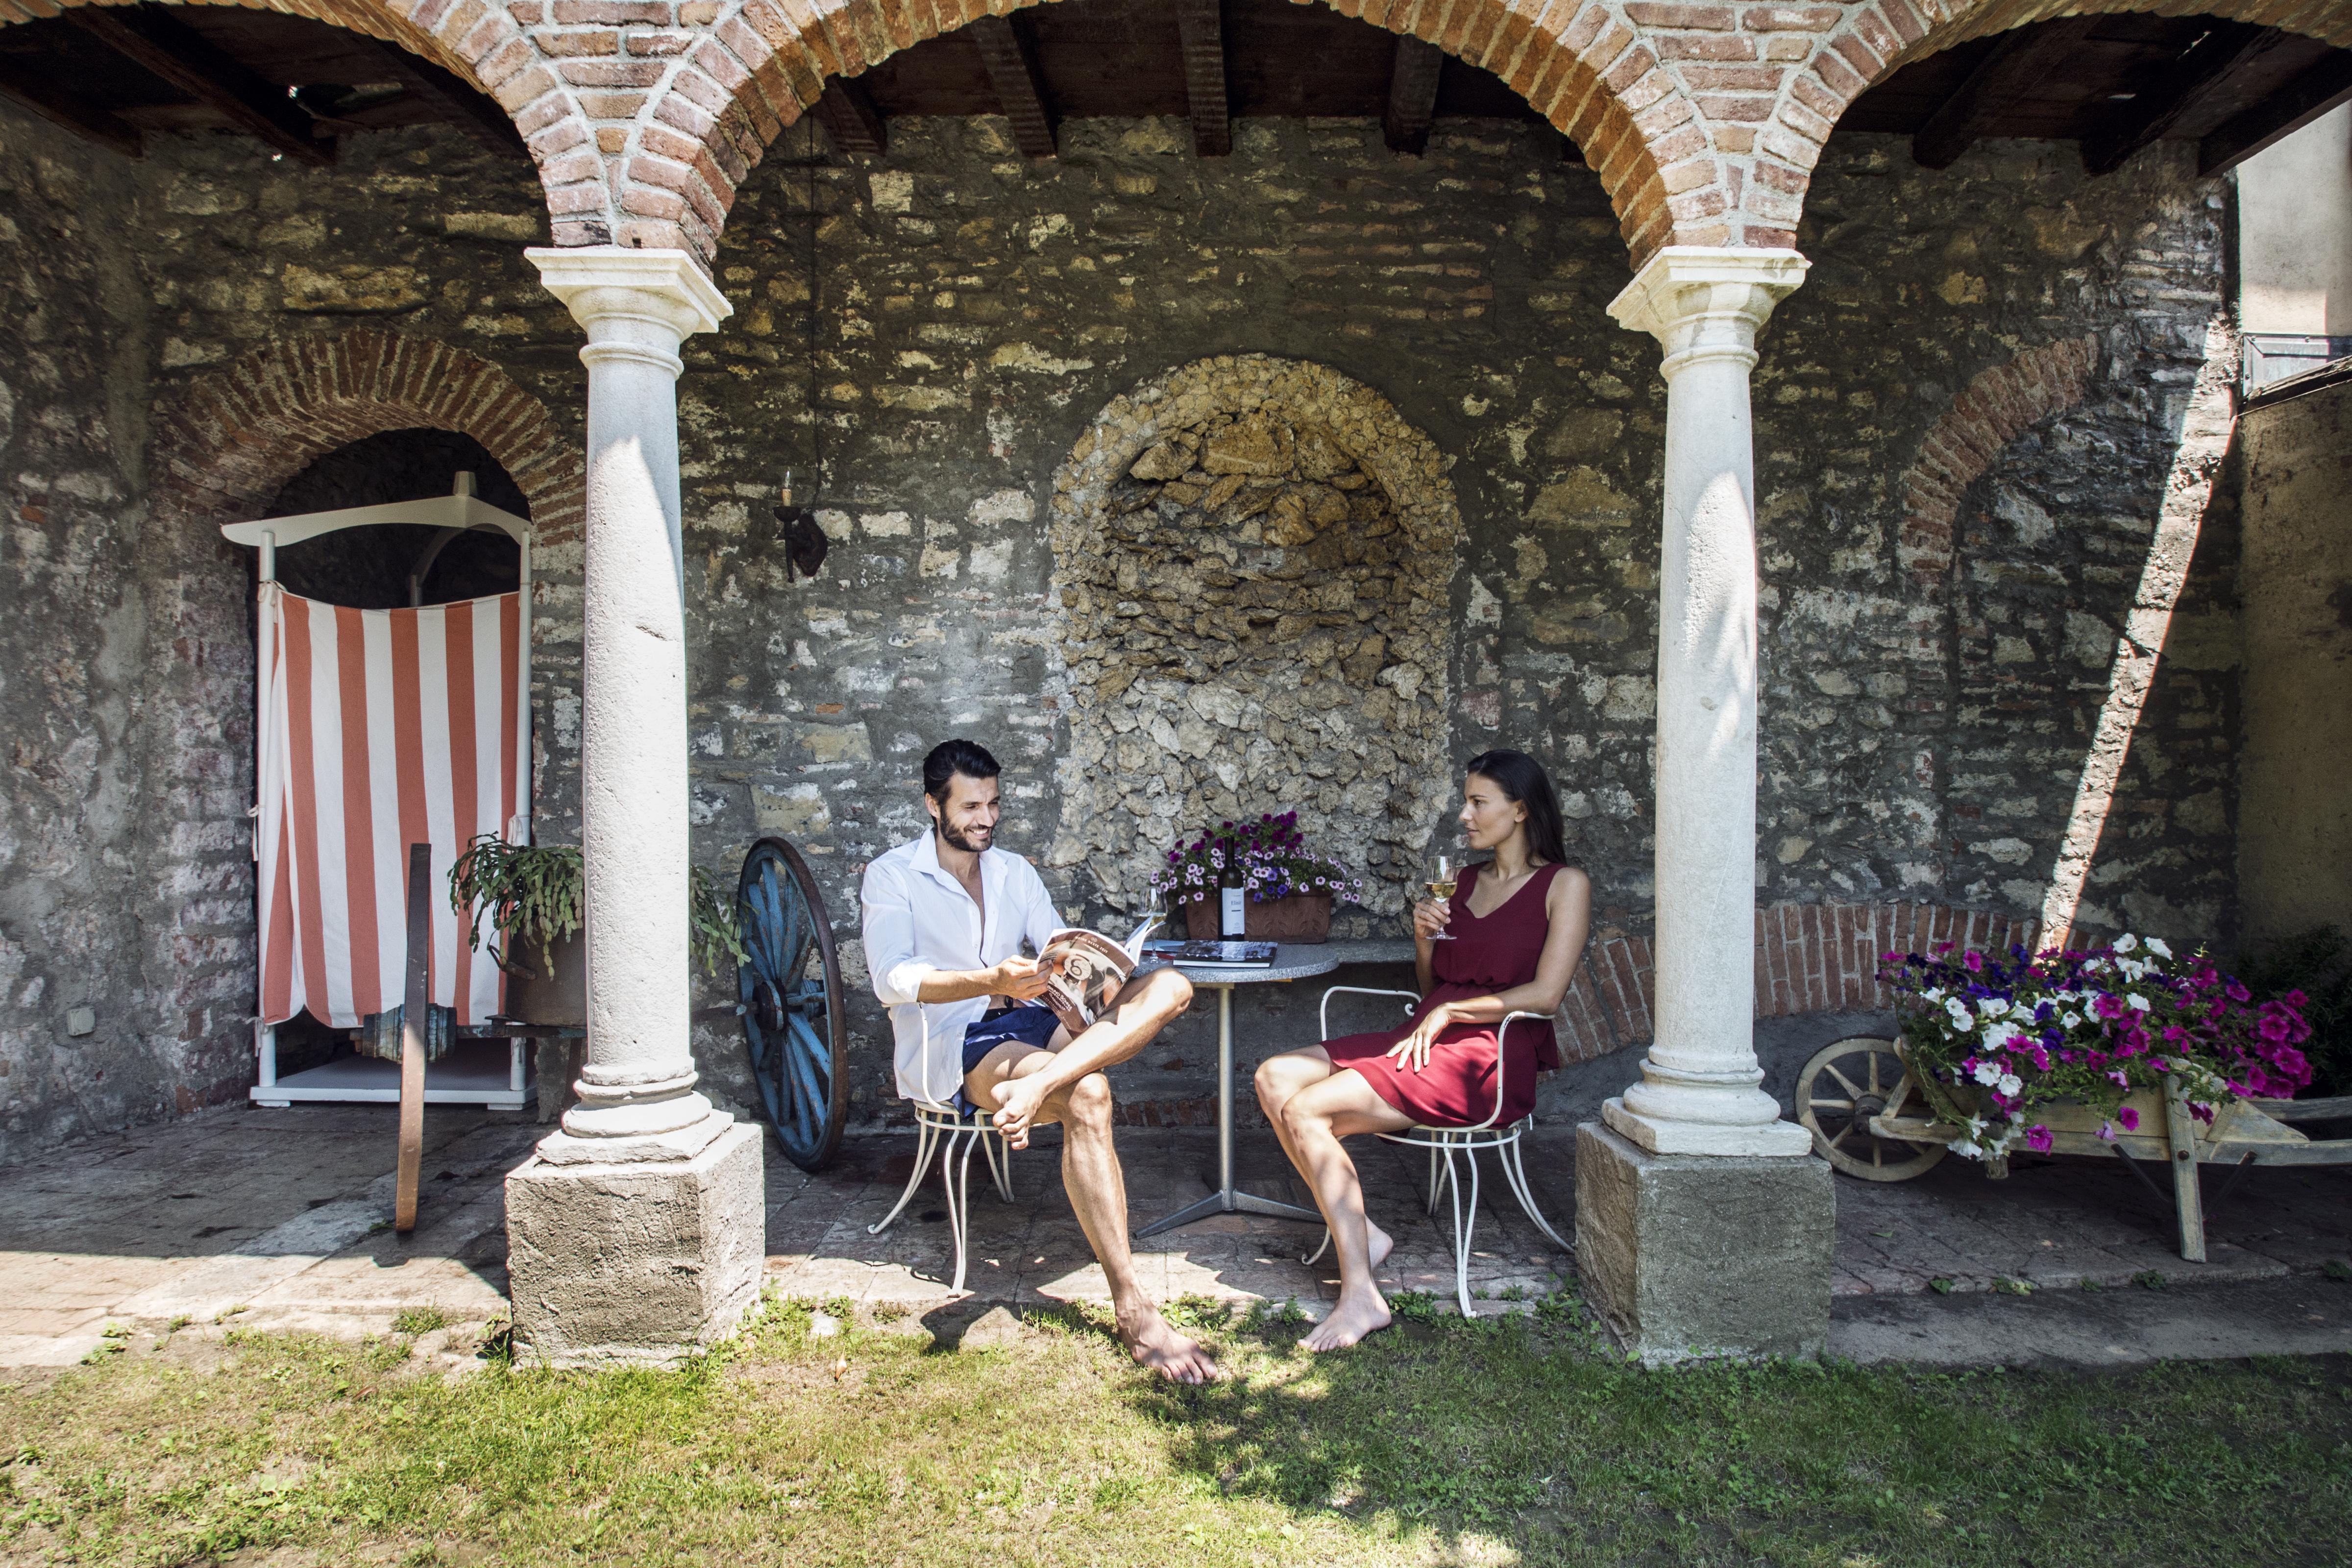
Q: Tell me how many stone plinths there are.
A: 2